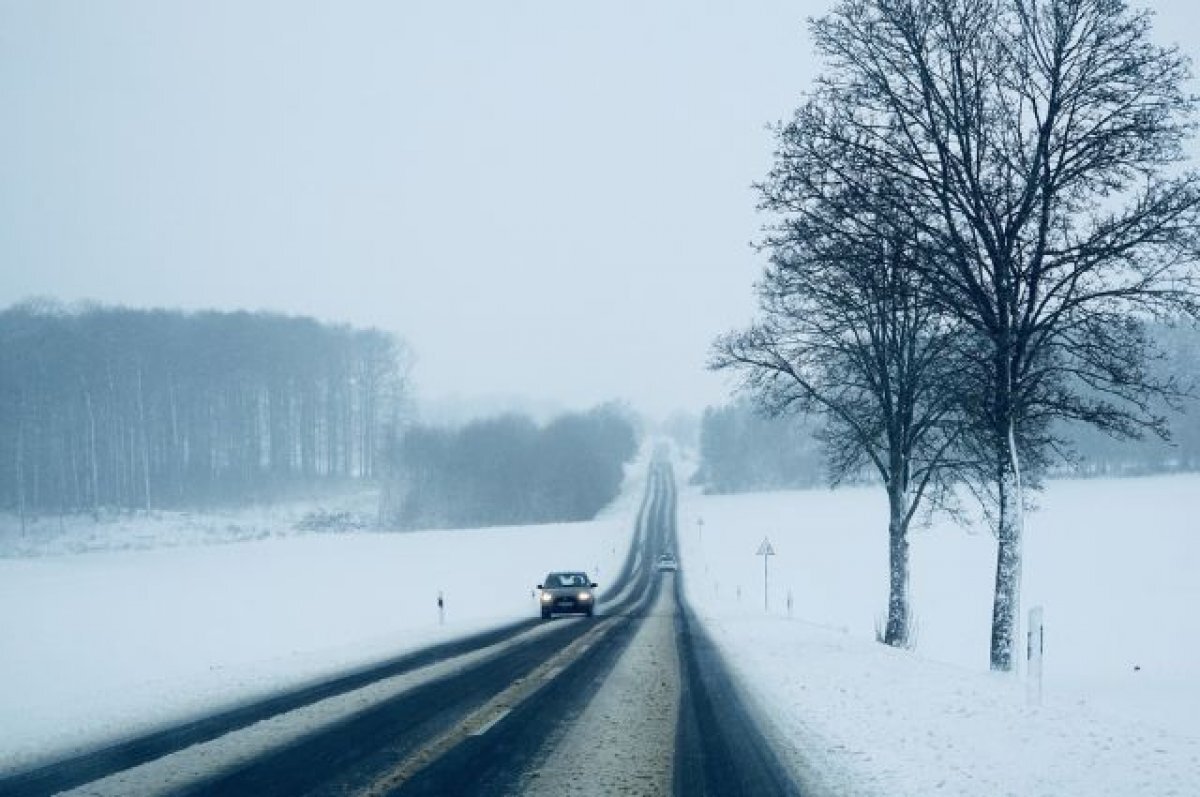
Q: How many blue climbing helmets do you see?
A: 0